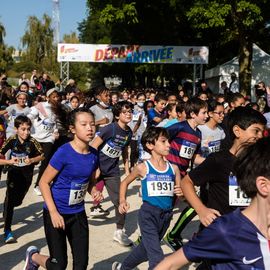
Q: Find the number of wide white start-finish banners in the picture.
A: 1